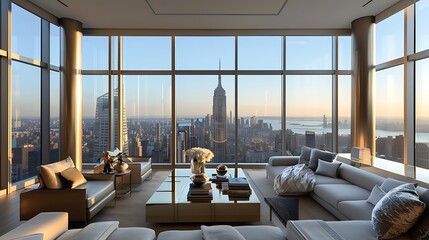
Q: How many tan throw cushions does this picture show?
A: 2